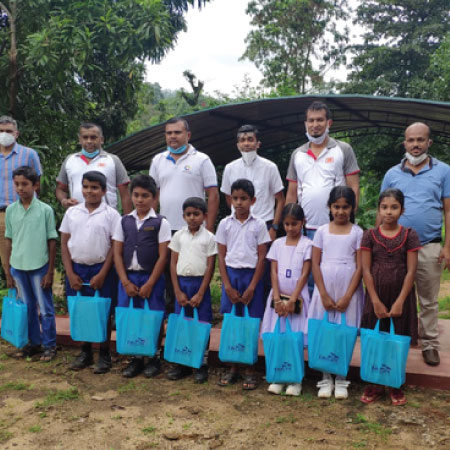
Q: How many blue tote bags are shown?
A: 8